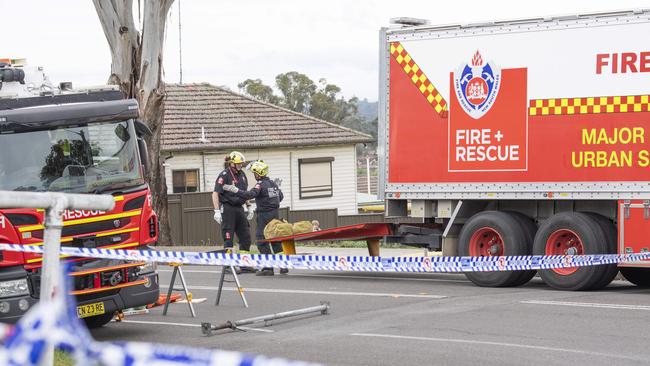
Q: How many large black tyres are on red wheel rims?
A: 2